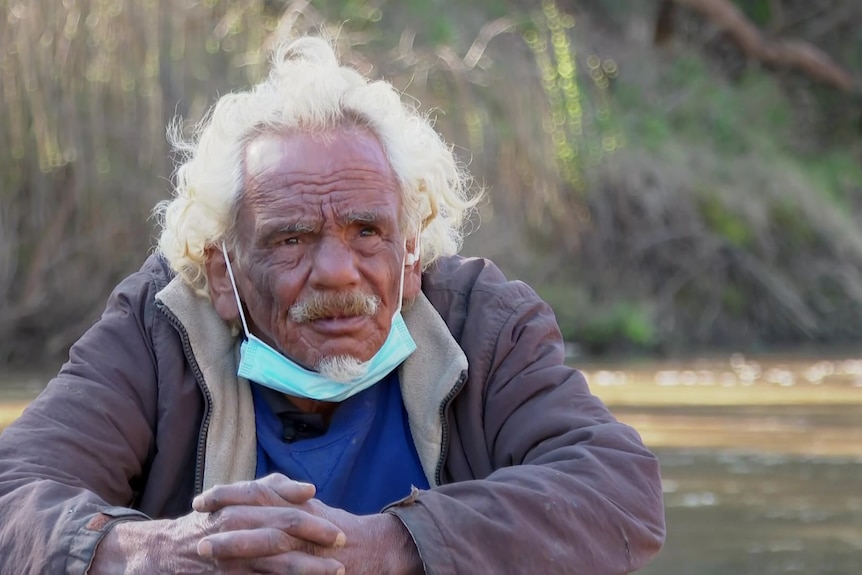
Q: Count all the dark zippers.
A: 2